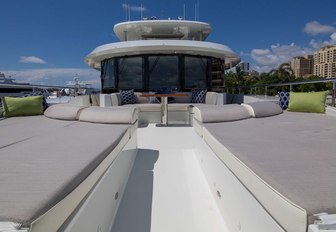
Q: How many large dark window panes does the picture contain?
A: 5